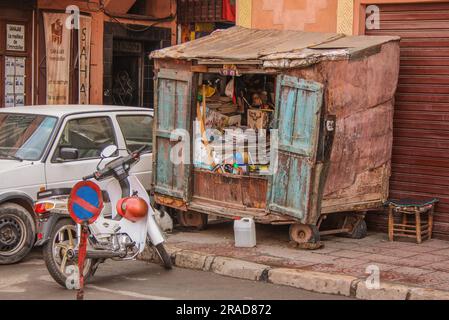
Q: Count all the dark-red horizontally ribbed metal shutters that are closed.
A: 1